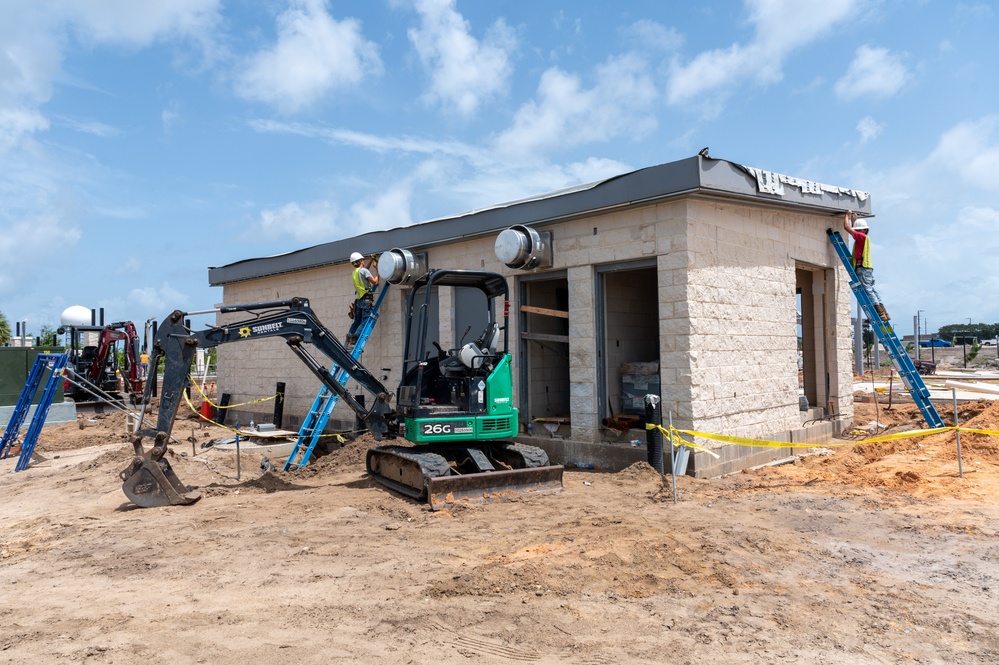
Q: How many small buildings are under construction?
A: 1